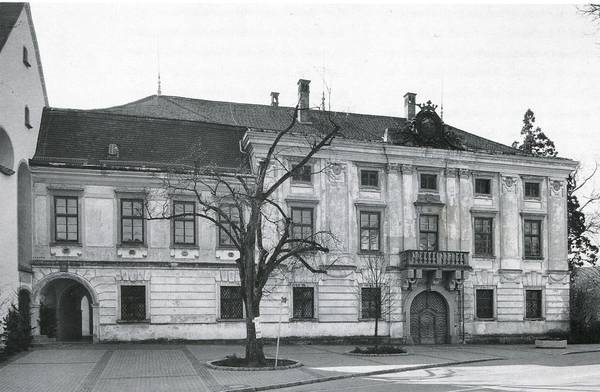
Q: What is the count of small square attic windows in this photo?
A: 5